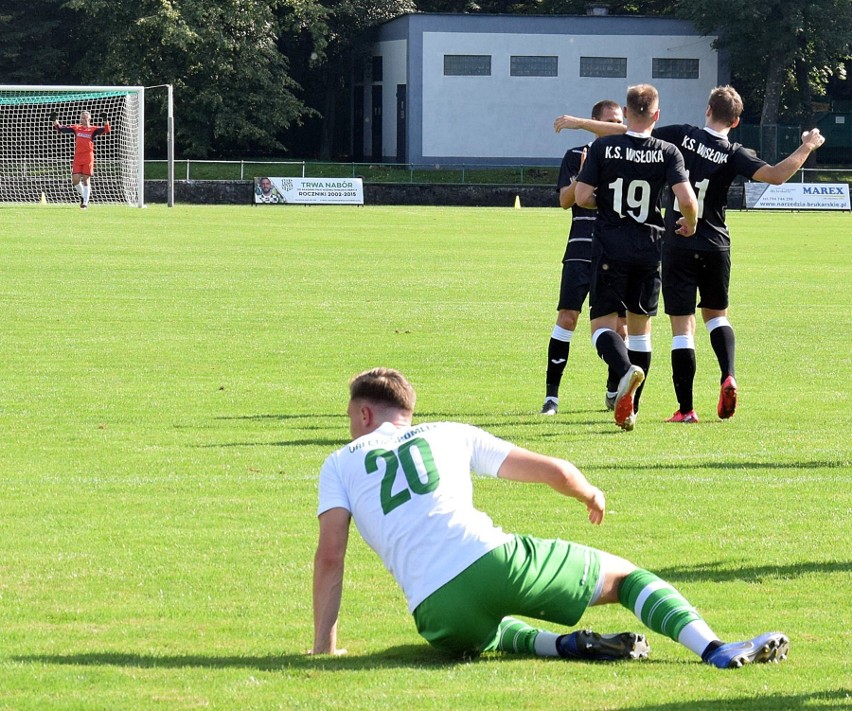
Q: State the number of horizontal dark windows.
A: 4